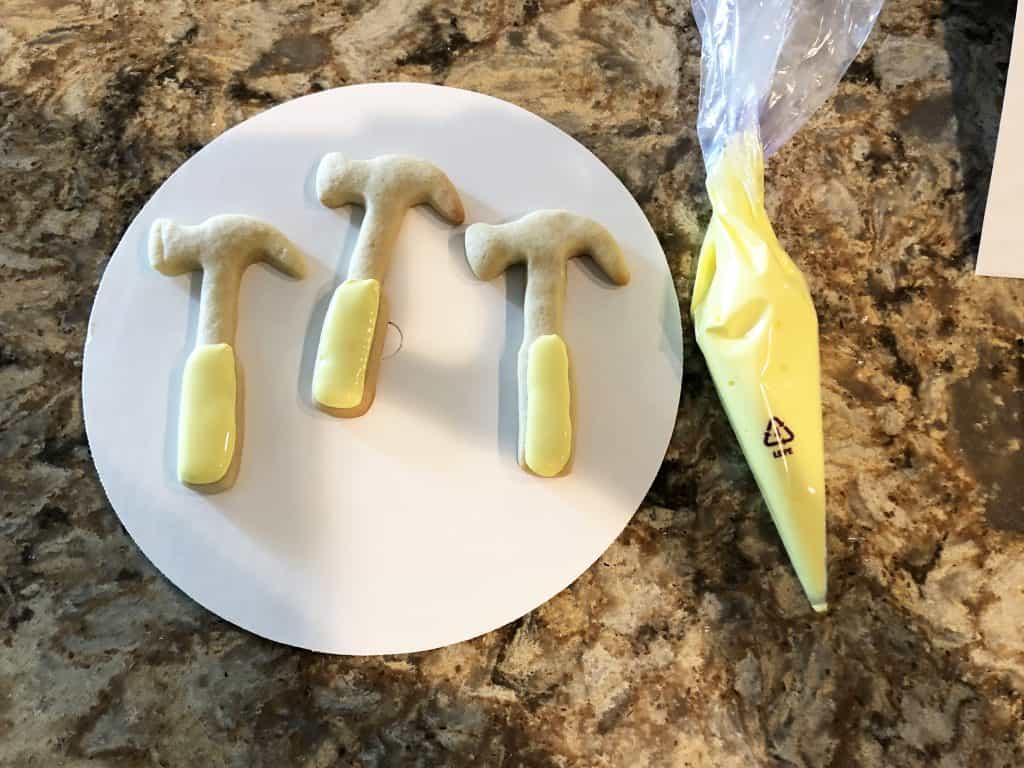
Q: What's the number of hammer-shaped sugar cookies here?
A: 3